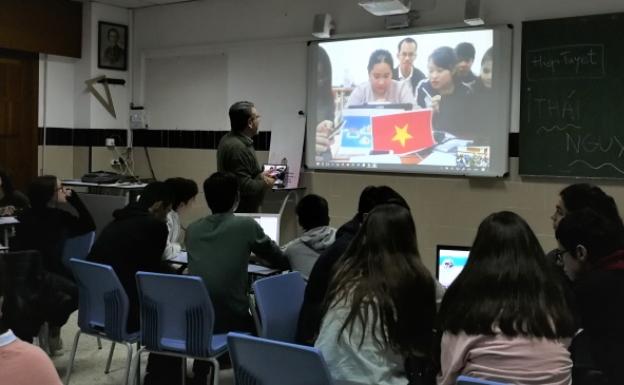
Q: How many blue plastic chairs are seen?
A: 6